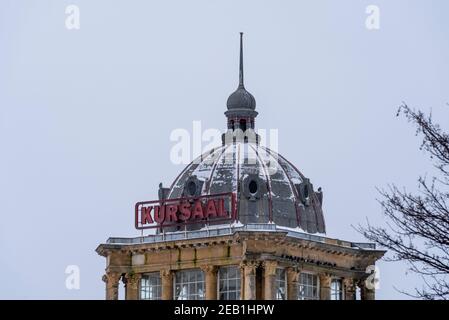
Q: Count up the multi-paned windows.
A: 6